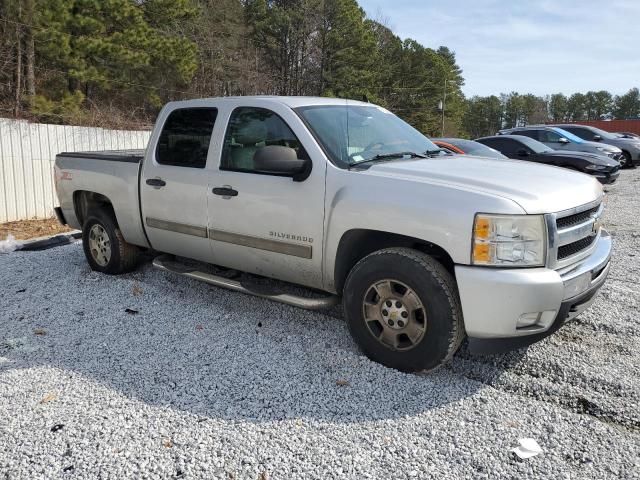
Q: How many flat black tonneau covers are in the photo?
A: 1